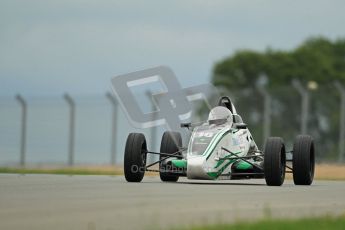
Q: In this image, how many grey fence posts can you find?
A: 7